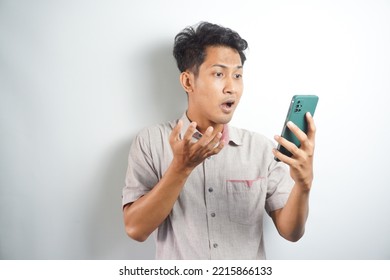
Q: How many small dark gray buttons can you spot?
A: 3